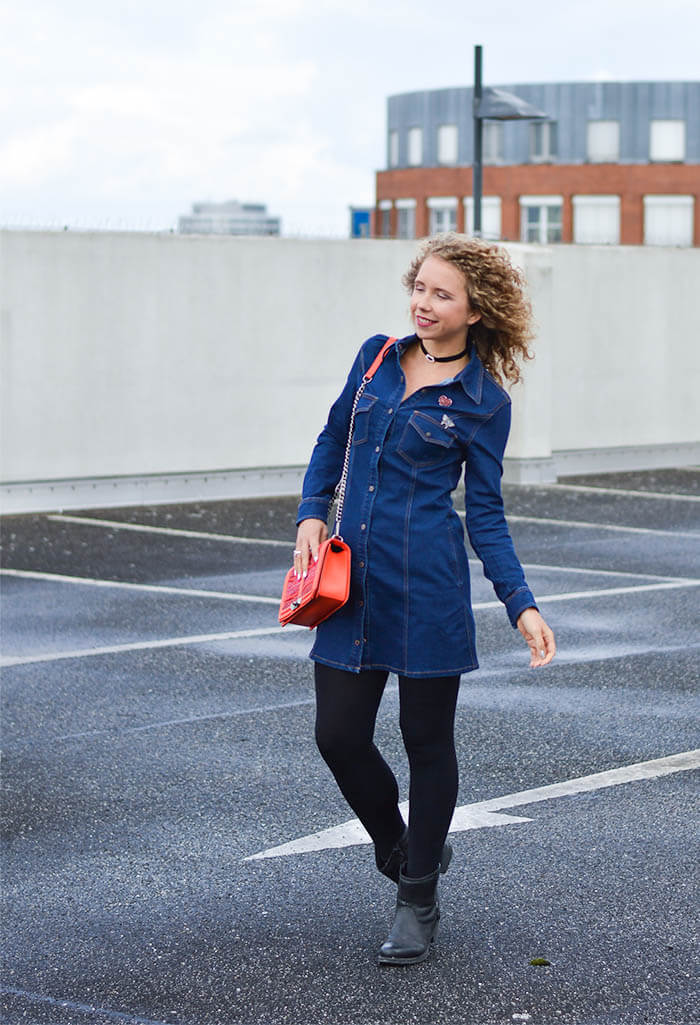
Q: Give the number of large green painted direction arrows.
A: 0